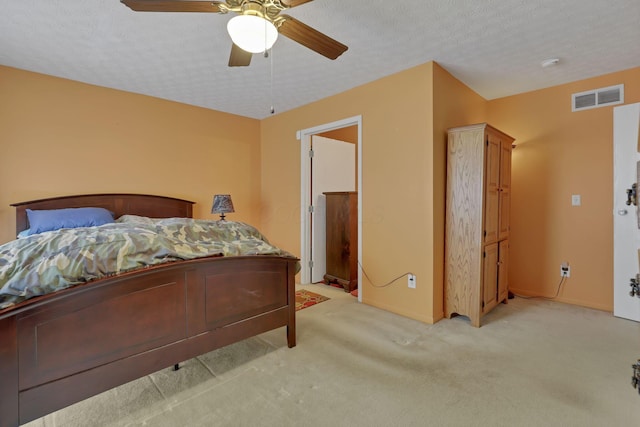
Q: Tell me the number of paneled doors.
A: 4